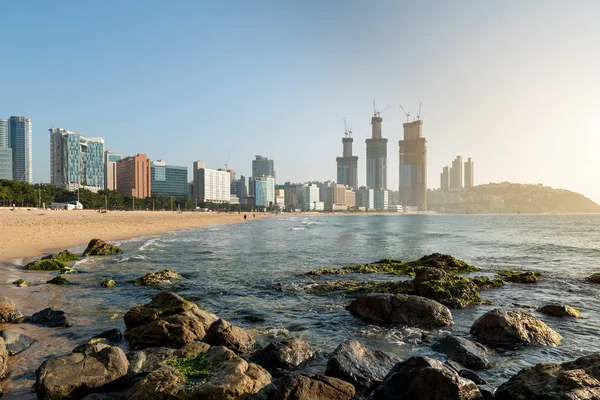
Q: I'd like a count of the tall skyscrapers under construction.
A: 3